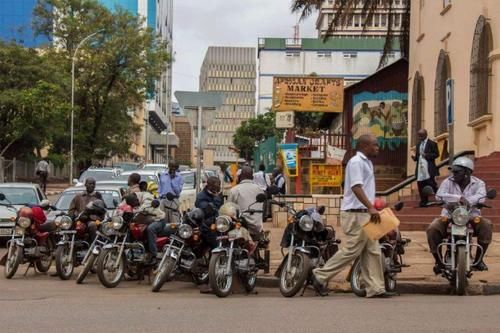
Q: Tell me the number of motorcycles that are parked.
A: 9